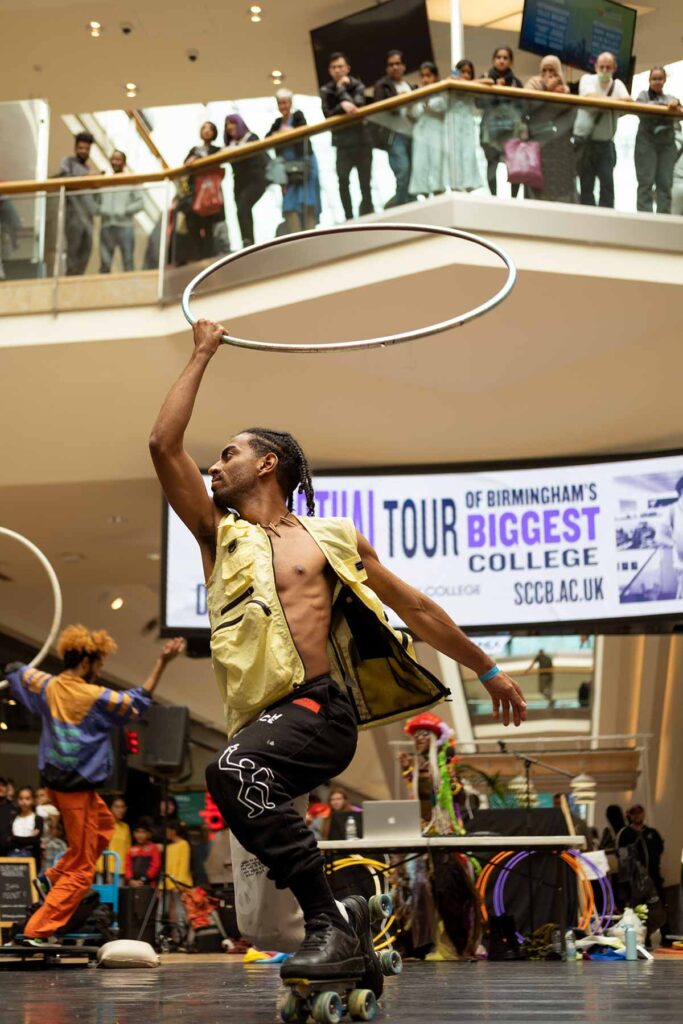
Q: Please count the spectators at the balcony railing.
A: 13